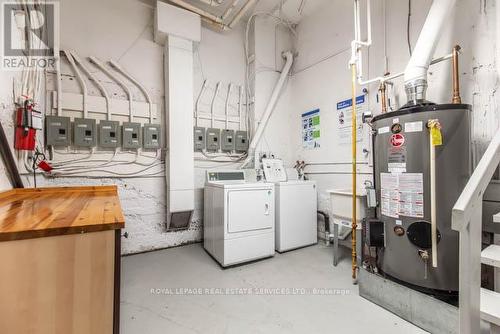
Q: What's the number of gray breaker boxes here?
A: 9